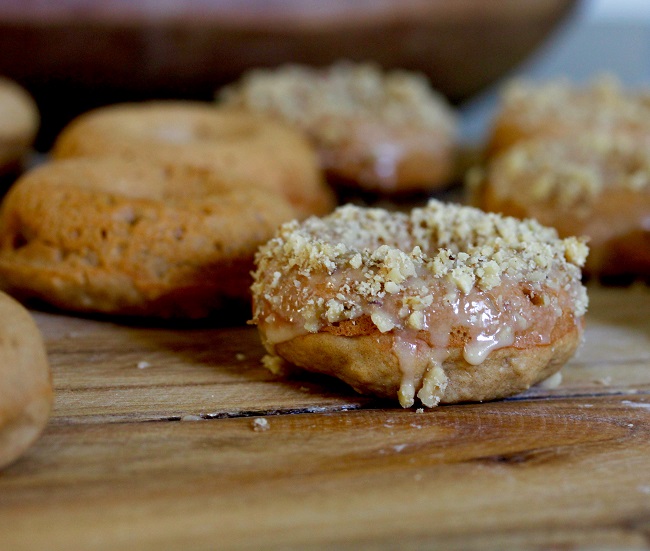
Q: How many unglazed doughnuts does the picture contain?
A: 4